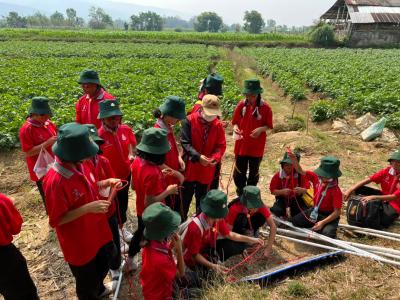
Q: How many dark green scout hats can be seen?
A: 15